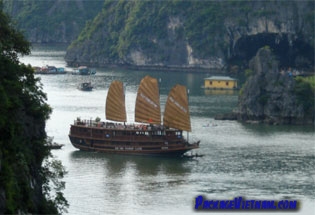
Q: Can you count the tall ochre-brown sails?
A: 3